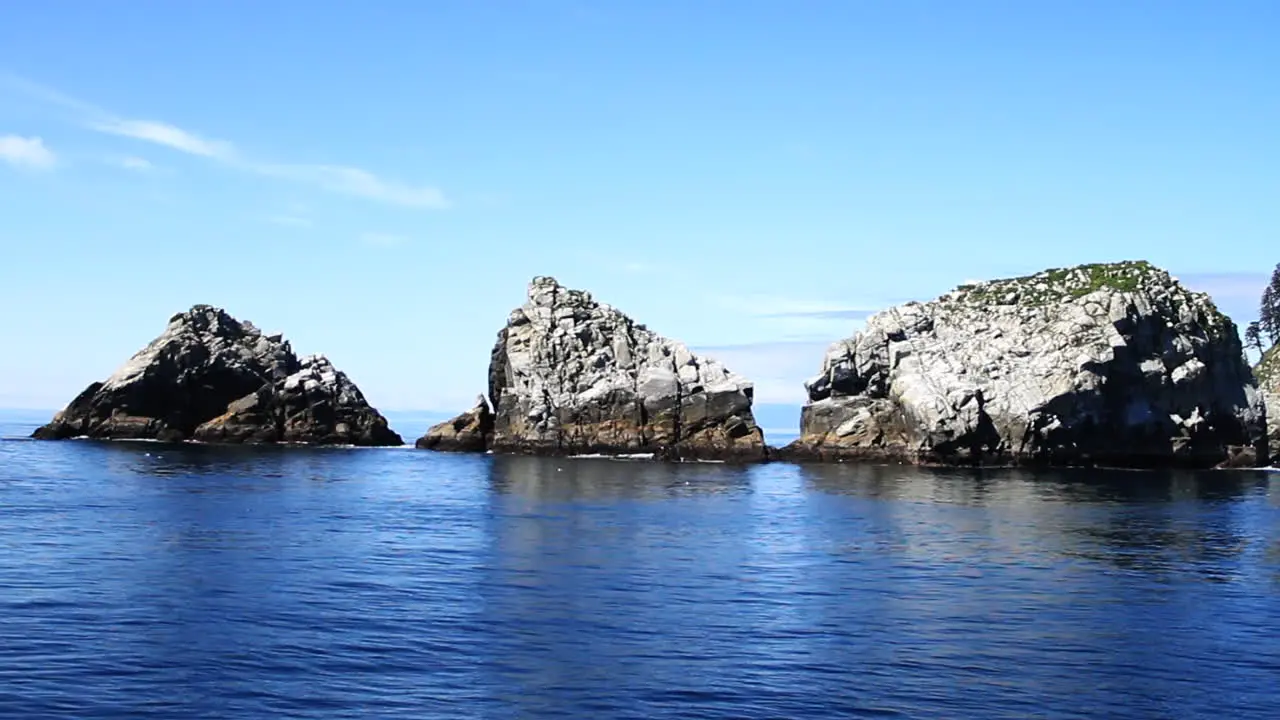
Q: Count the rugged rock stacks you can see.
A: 3